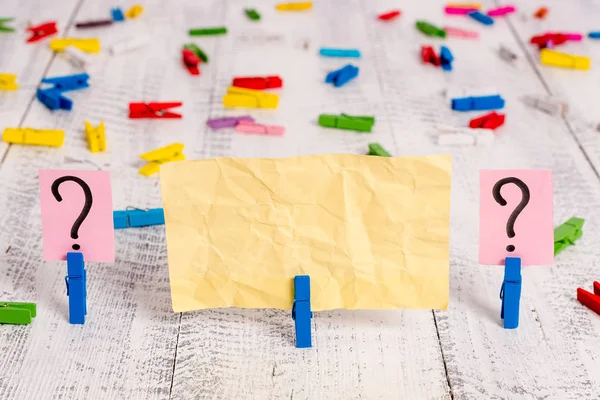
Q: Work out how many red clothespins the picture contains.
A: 9